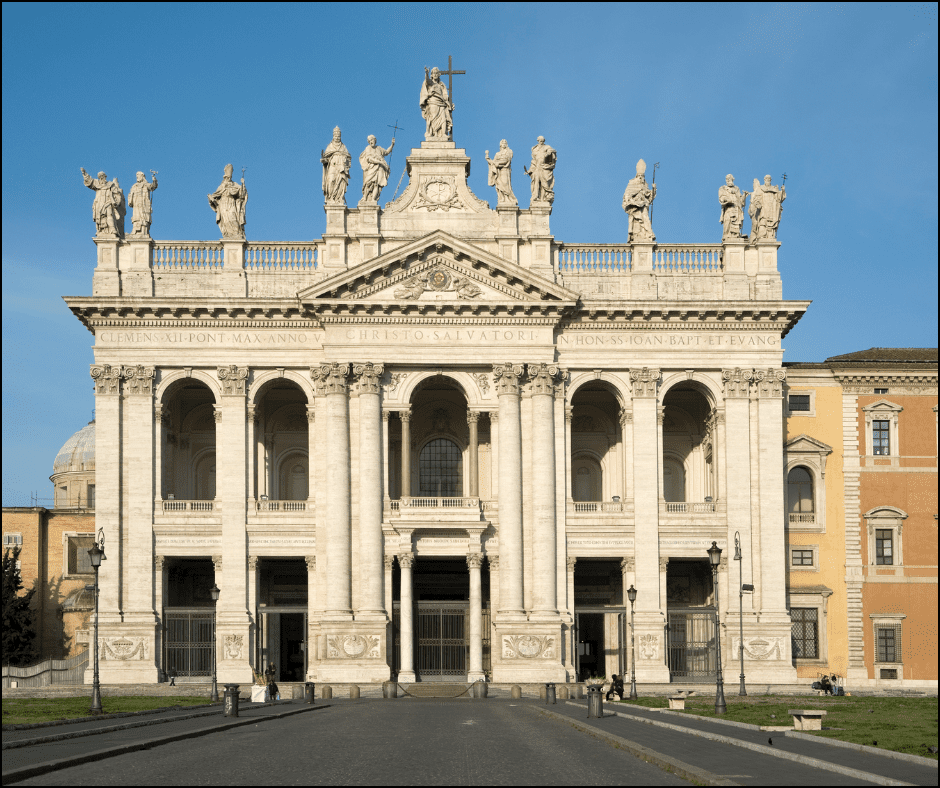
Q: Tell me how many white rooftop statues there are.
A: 11